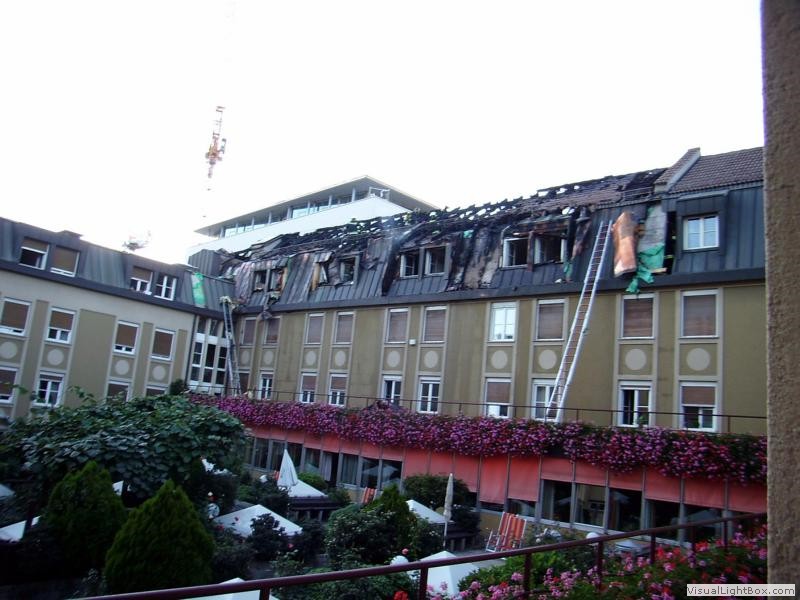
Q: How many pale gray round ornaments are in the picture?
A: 14